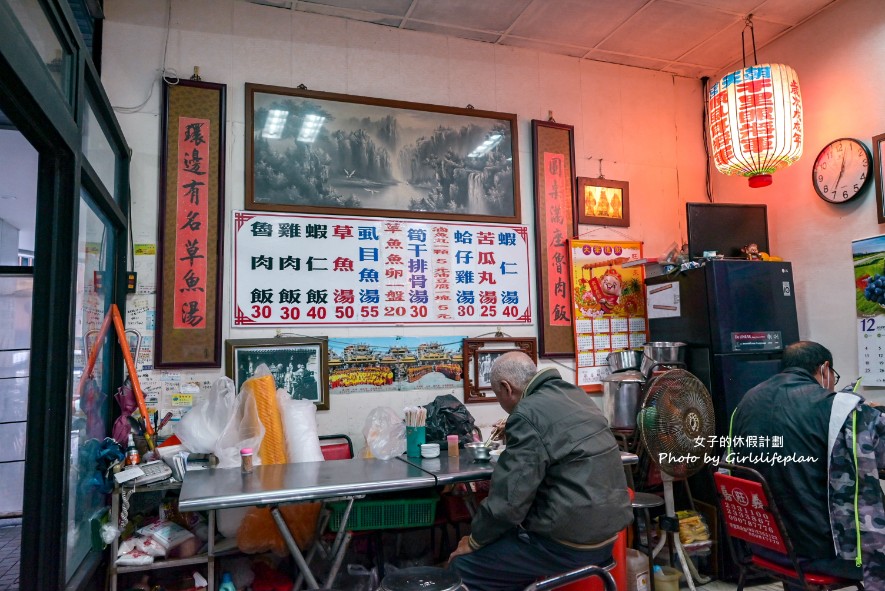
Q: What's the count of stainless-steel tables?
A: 2